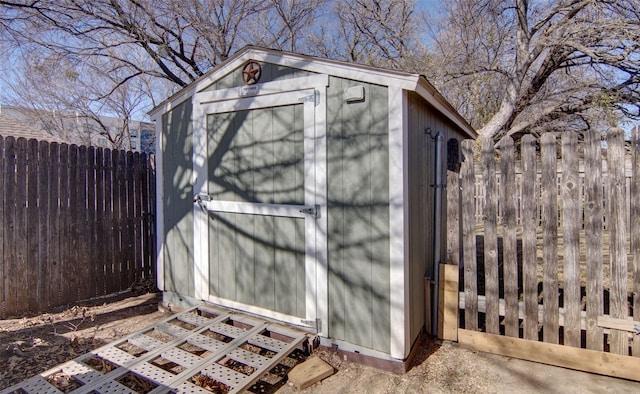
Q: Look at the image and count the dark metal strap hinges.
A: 3